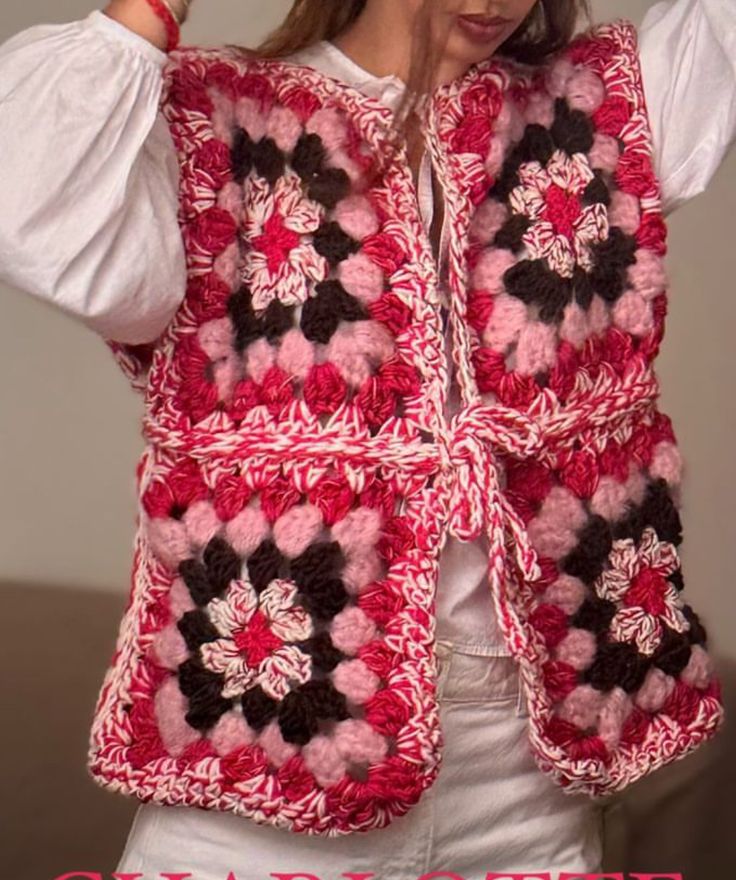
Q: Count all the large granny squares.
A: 4